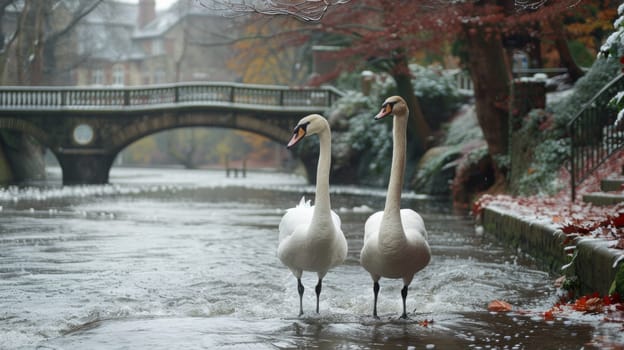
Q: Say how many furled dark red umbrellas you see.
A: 0